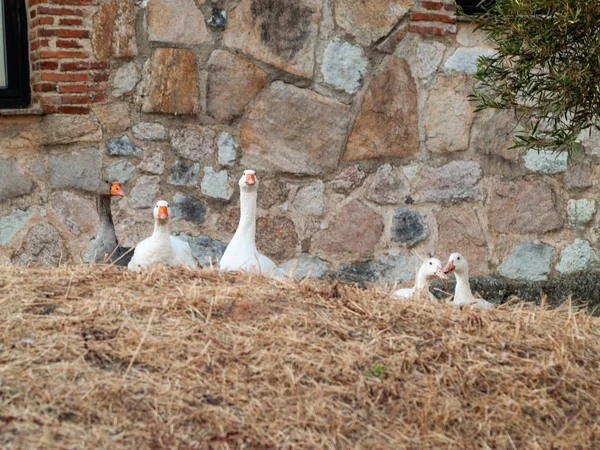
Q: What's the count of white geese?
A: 4